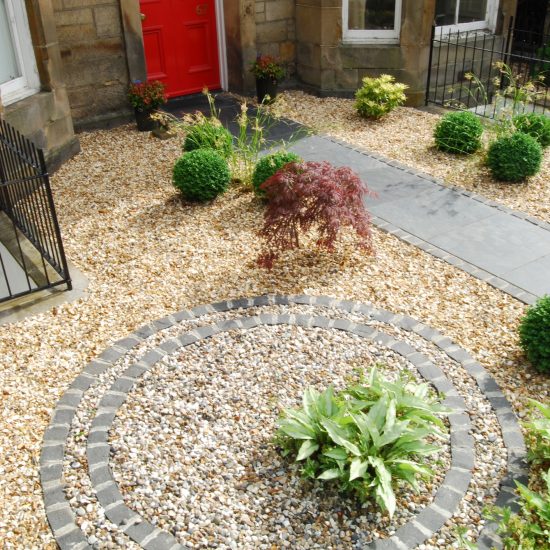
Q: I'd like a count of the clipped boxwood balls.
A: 7